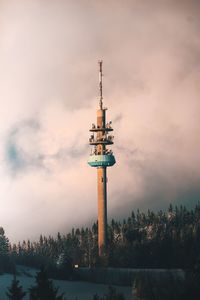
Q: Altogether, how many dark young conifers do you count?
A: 2